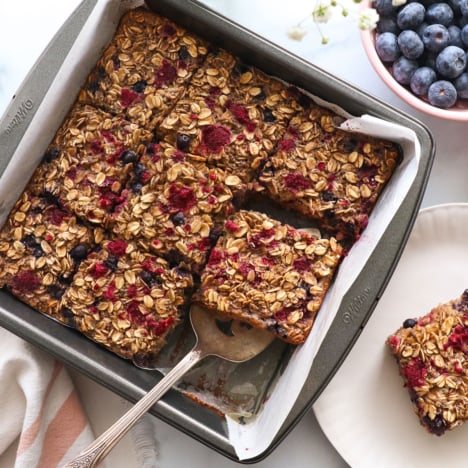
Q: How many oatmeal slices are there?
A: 9